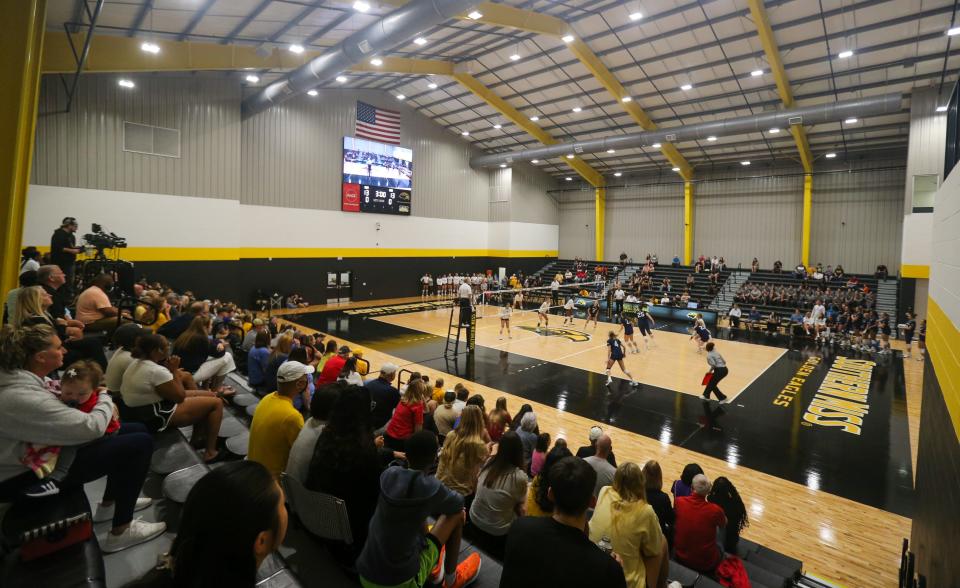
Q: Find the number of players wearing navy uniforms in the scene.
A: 5